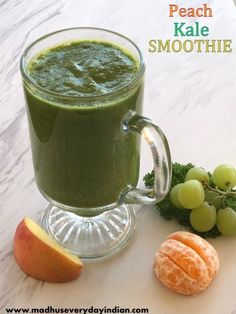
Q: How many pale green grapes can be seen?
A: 7